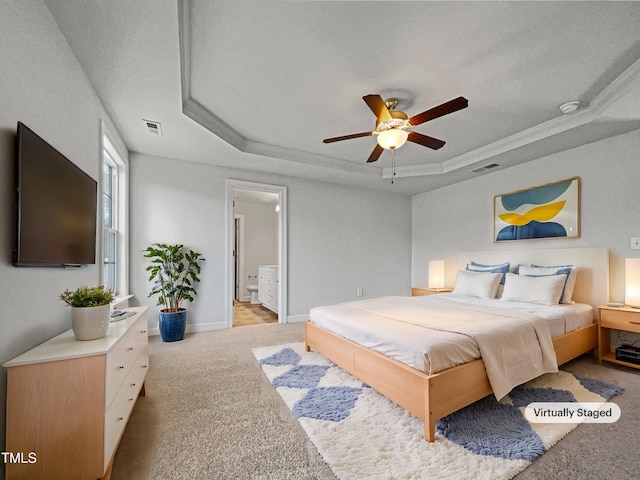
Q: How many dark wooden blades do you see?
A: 5